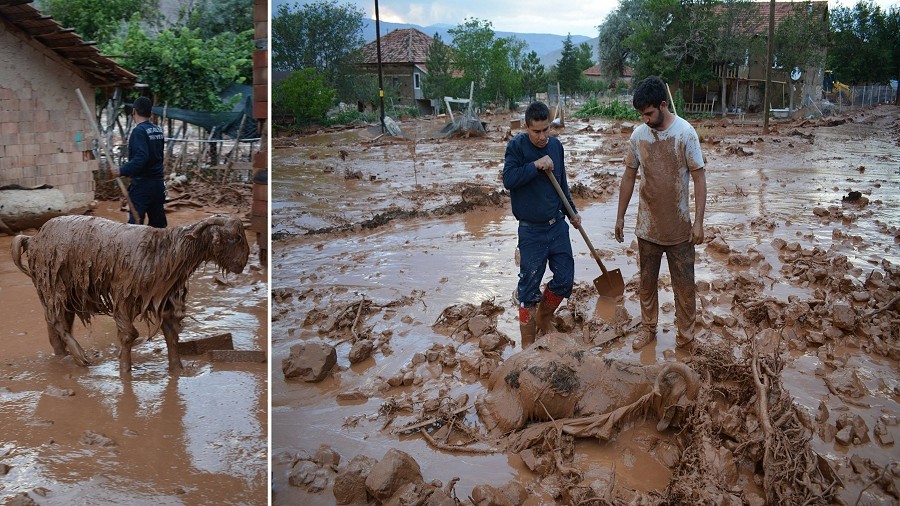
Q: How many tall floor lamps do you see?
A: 0